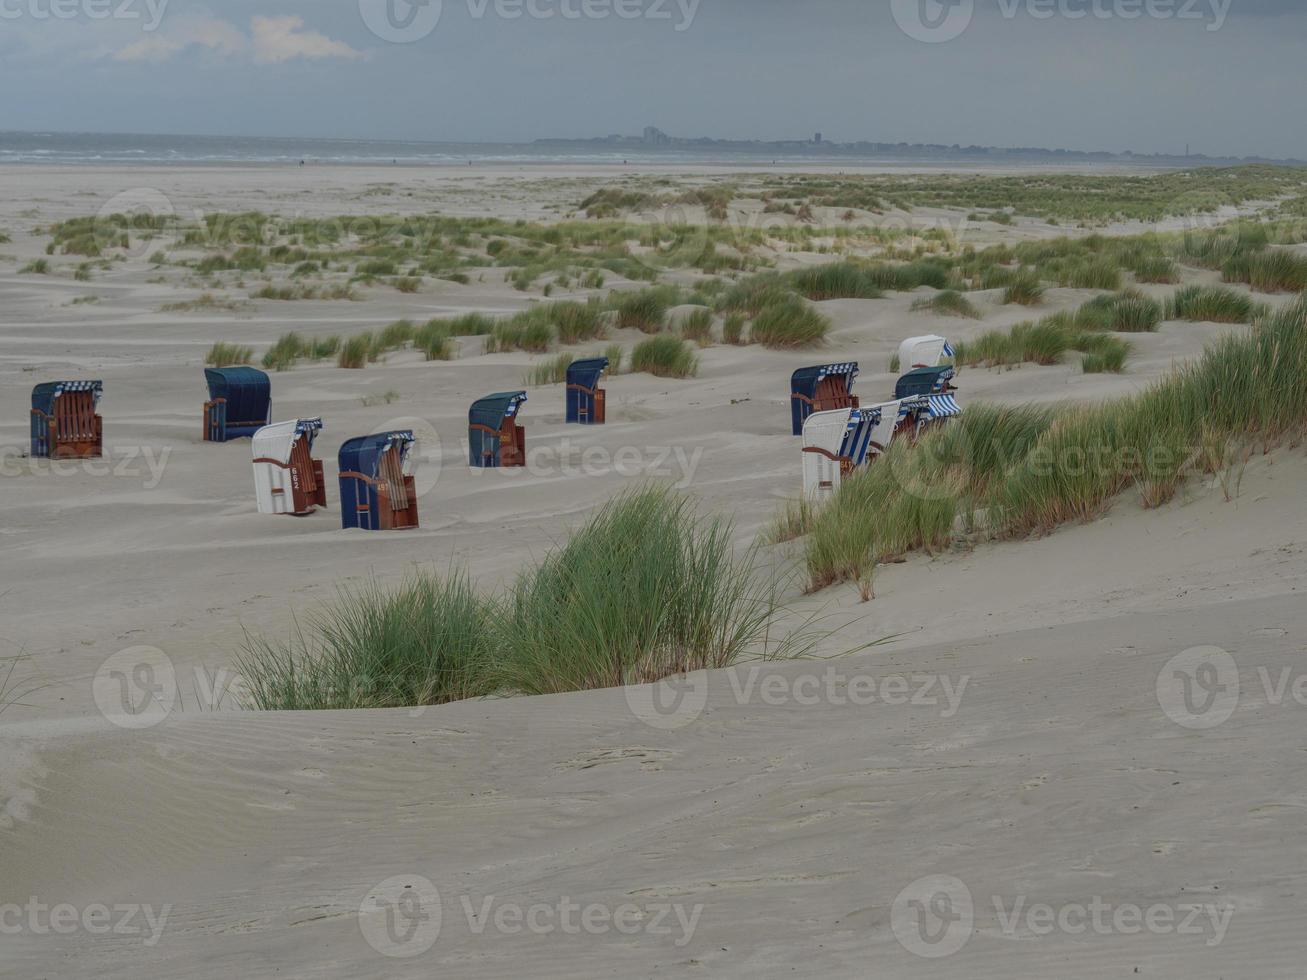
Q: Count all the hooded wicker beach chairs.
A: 12